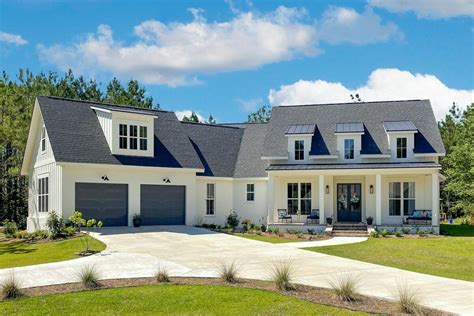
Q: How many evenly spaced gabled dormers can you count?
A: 3